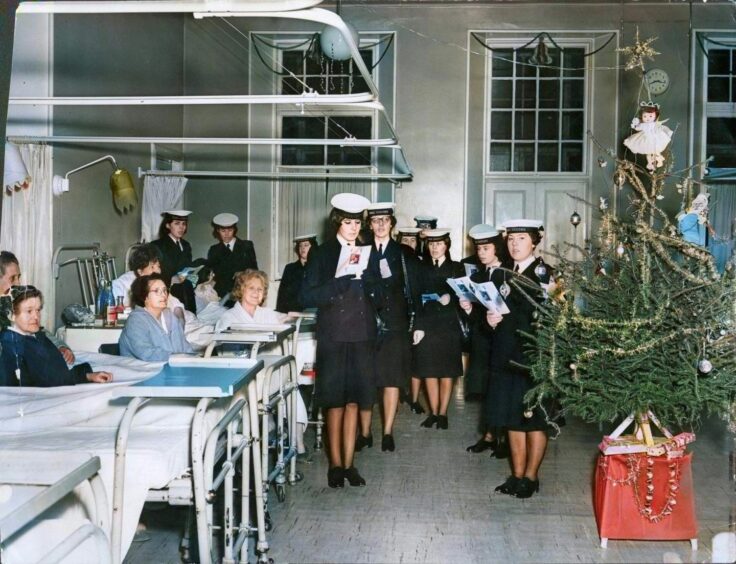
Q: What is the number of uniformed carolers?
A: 10